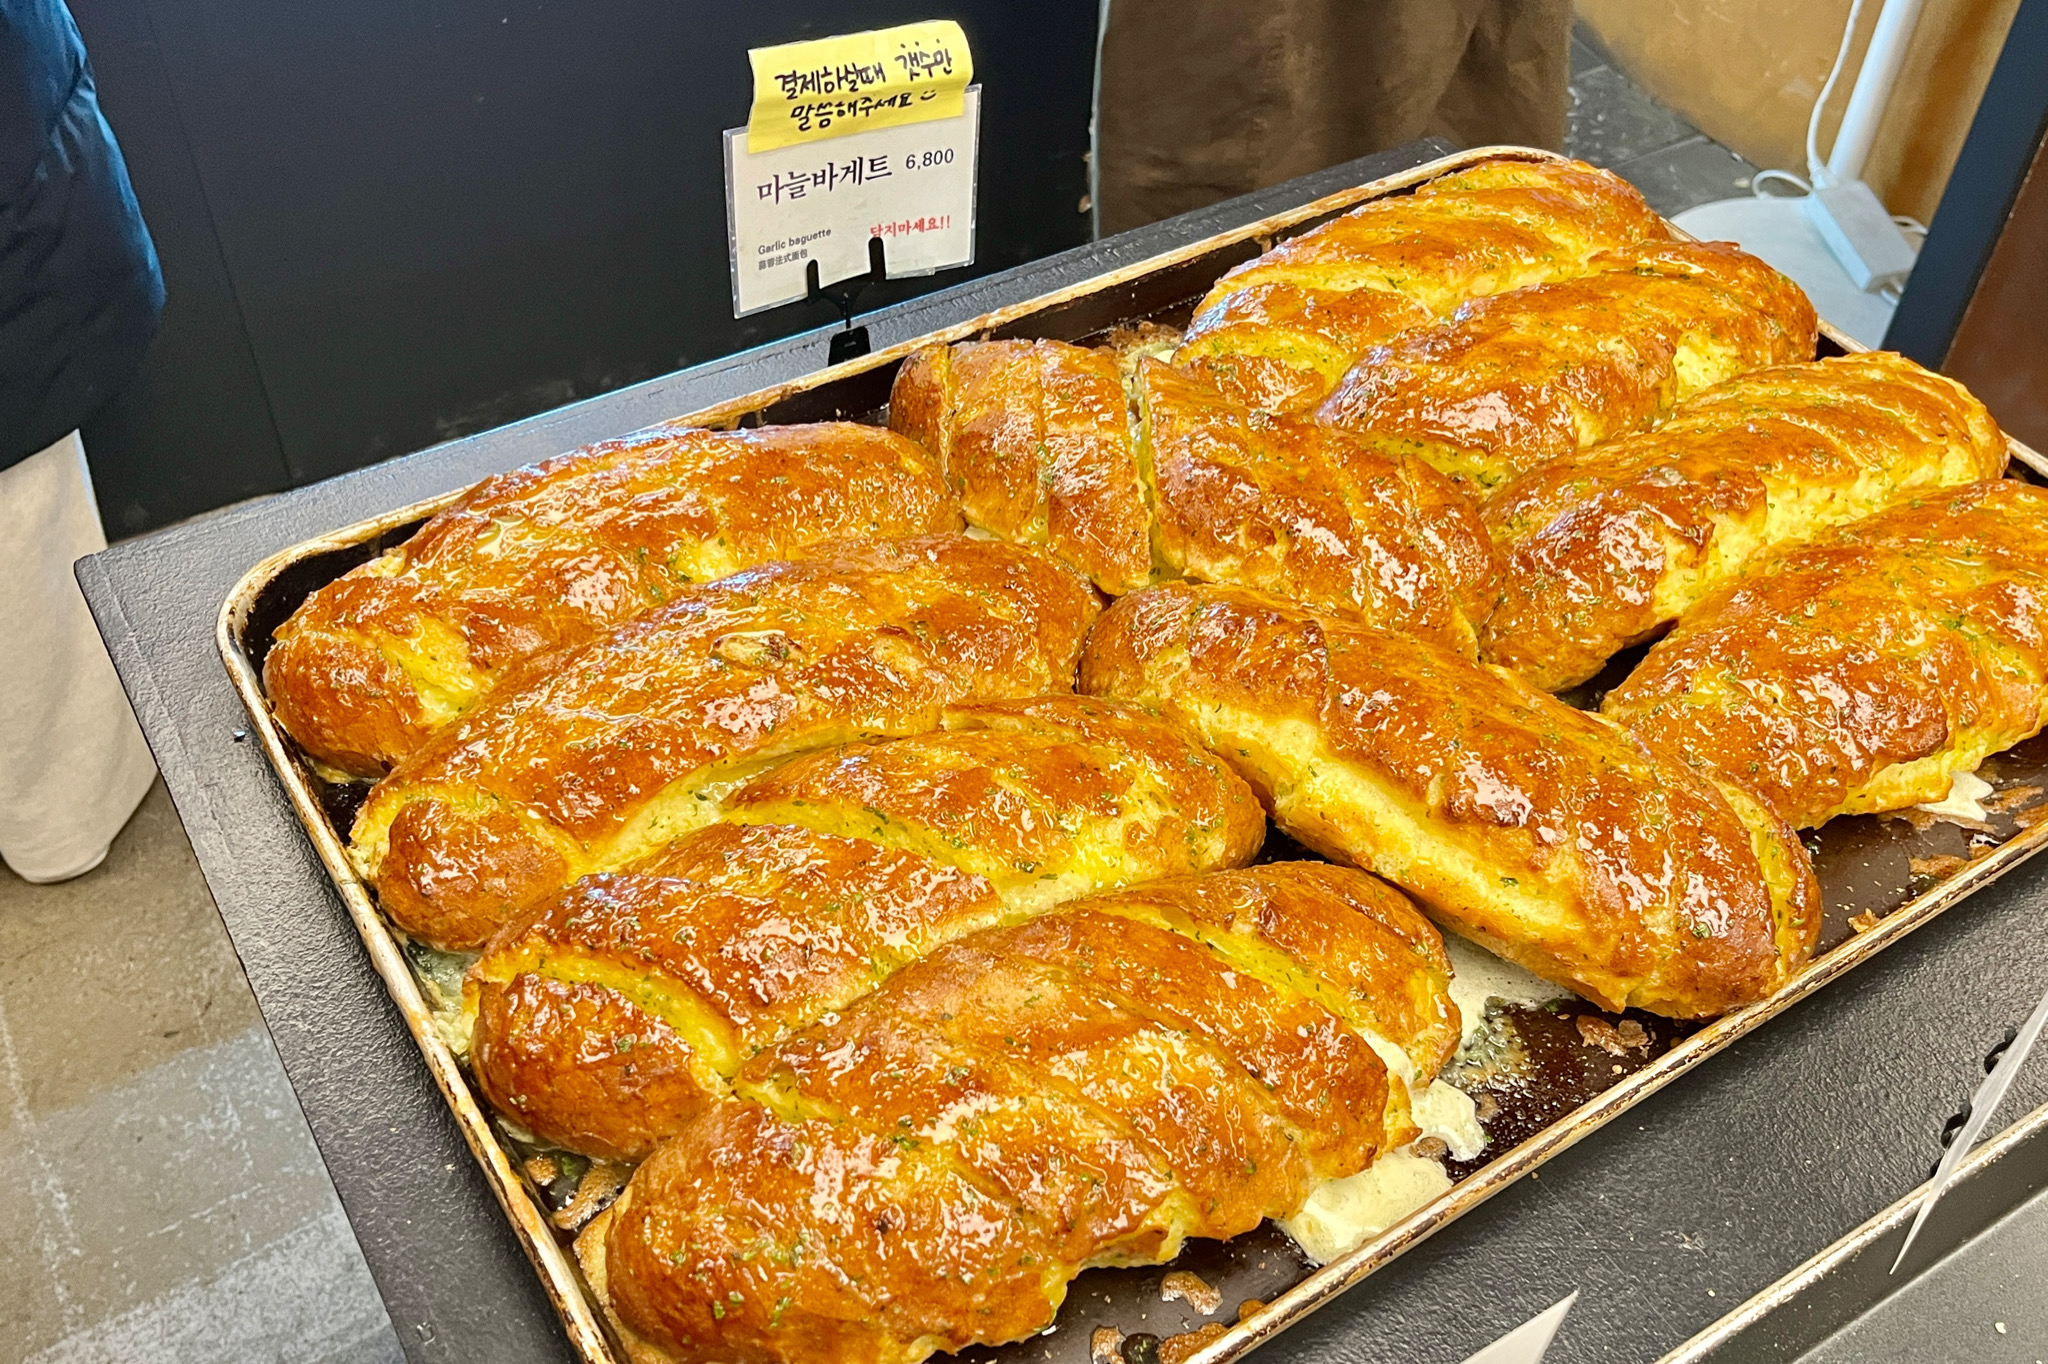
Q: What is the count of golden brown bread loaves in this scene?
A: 10